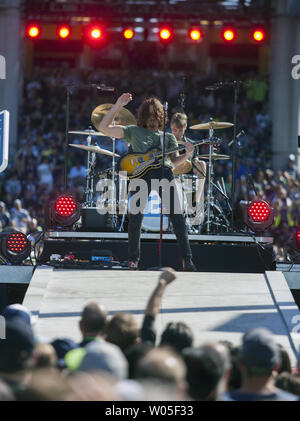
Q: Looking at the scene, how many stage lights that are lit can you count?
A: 12